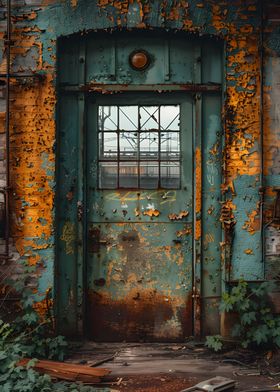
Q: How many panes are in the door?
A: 12